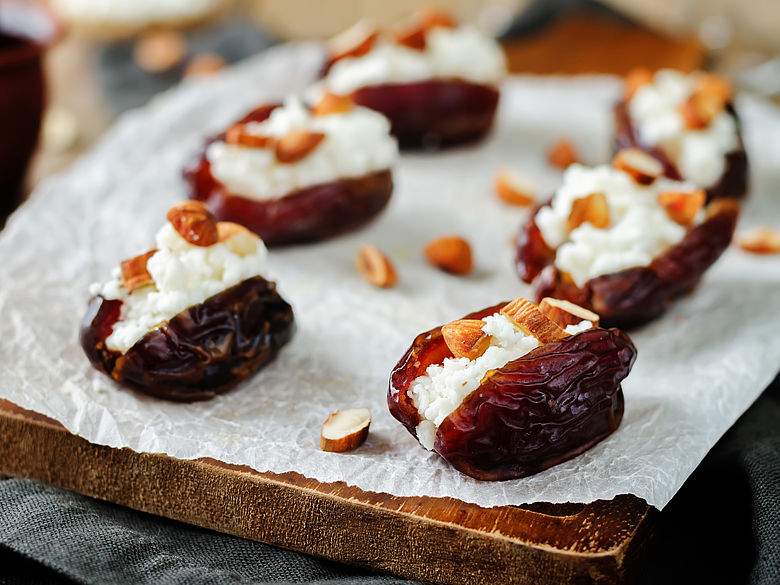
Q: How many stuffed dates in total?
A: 6